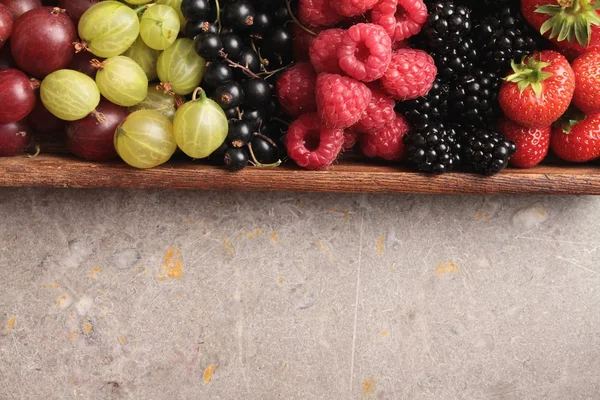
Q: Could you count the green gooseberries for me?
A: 11